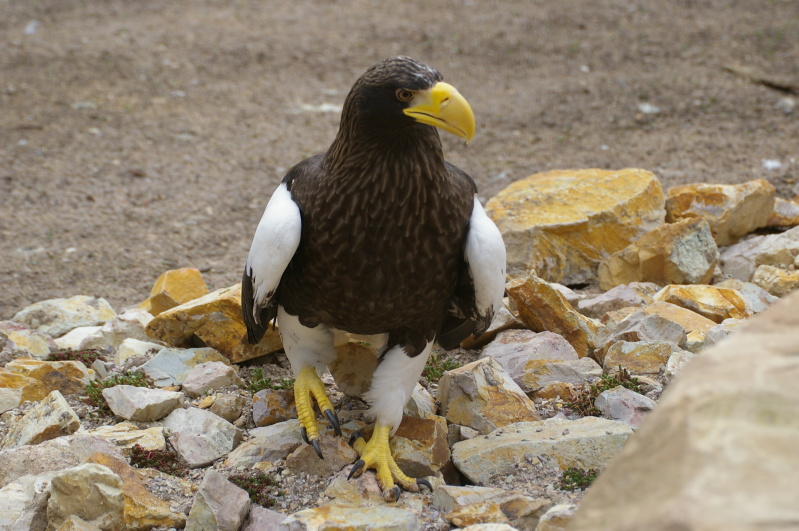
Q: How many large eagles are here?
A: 1